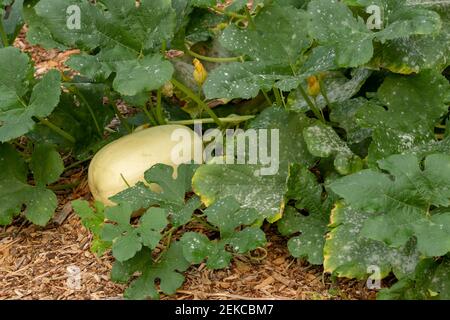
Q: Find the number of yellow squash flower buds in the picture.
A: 2